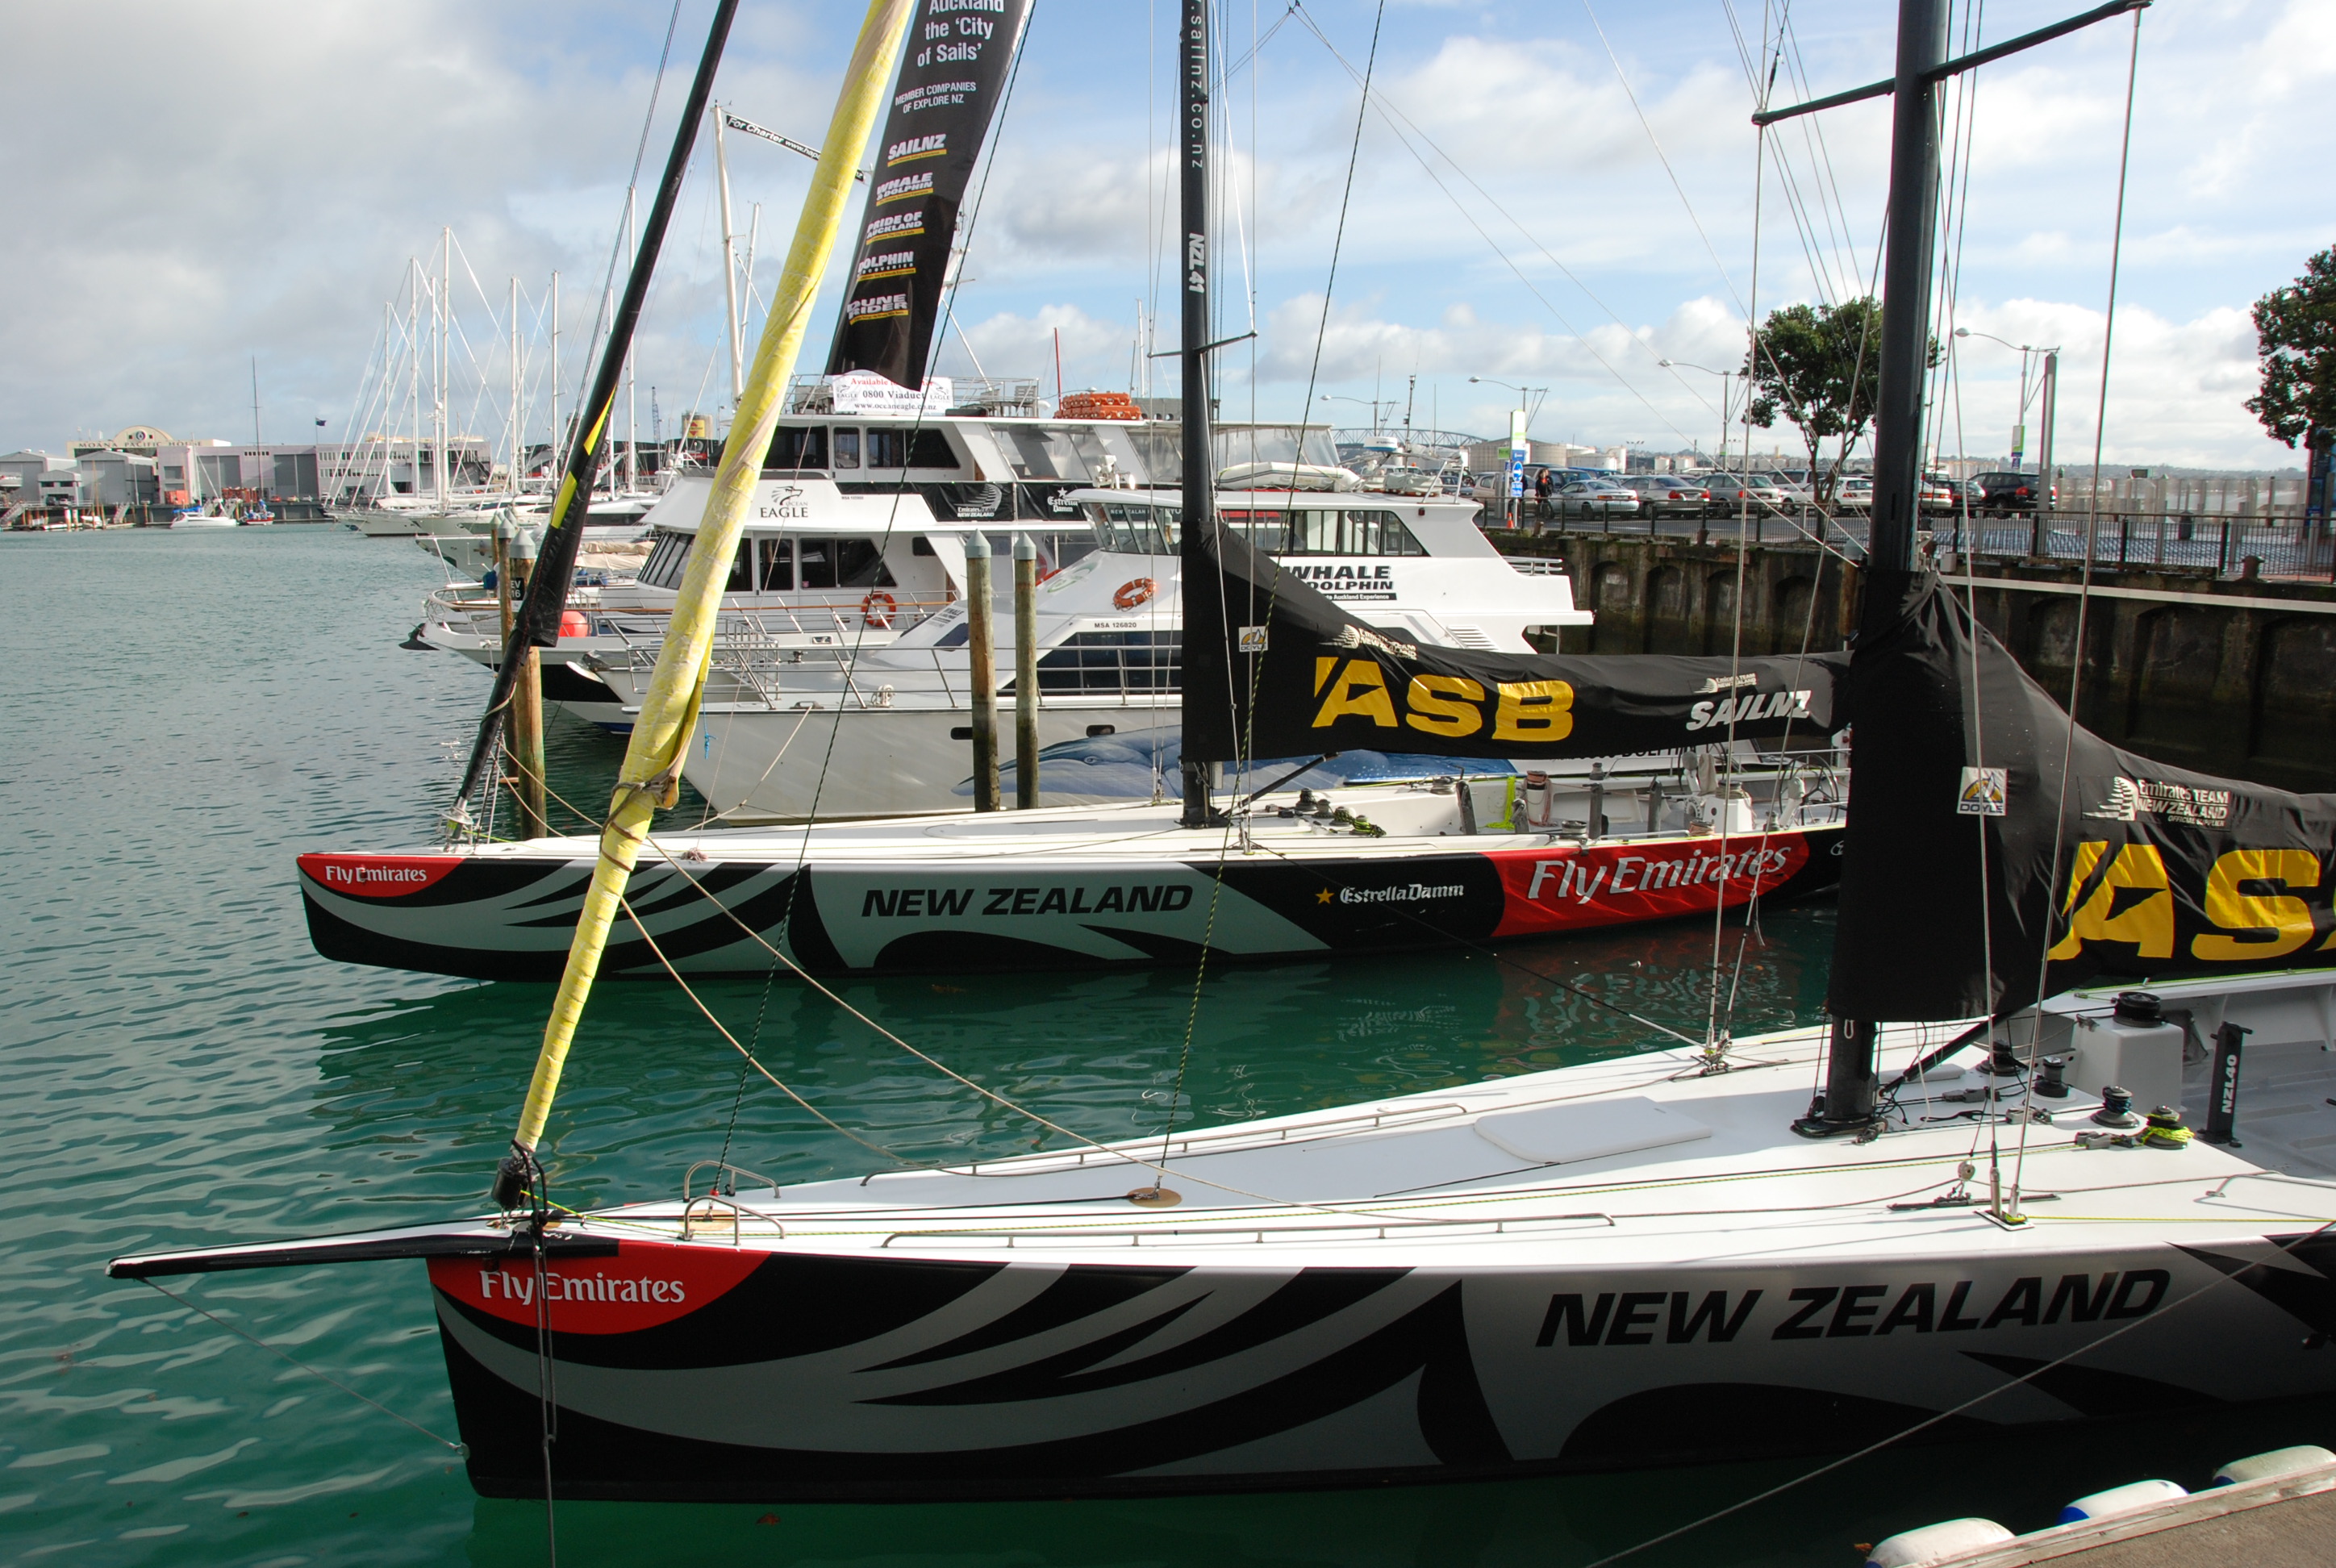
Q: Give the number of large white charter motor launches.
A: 2